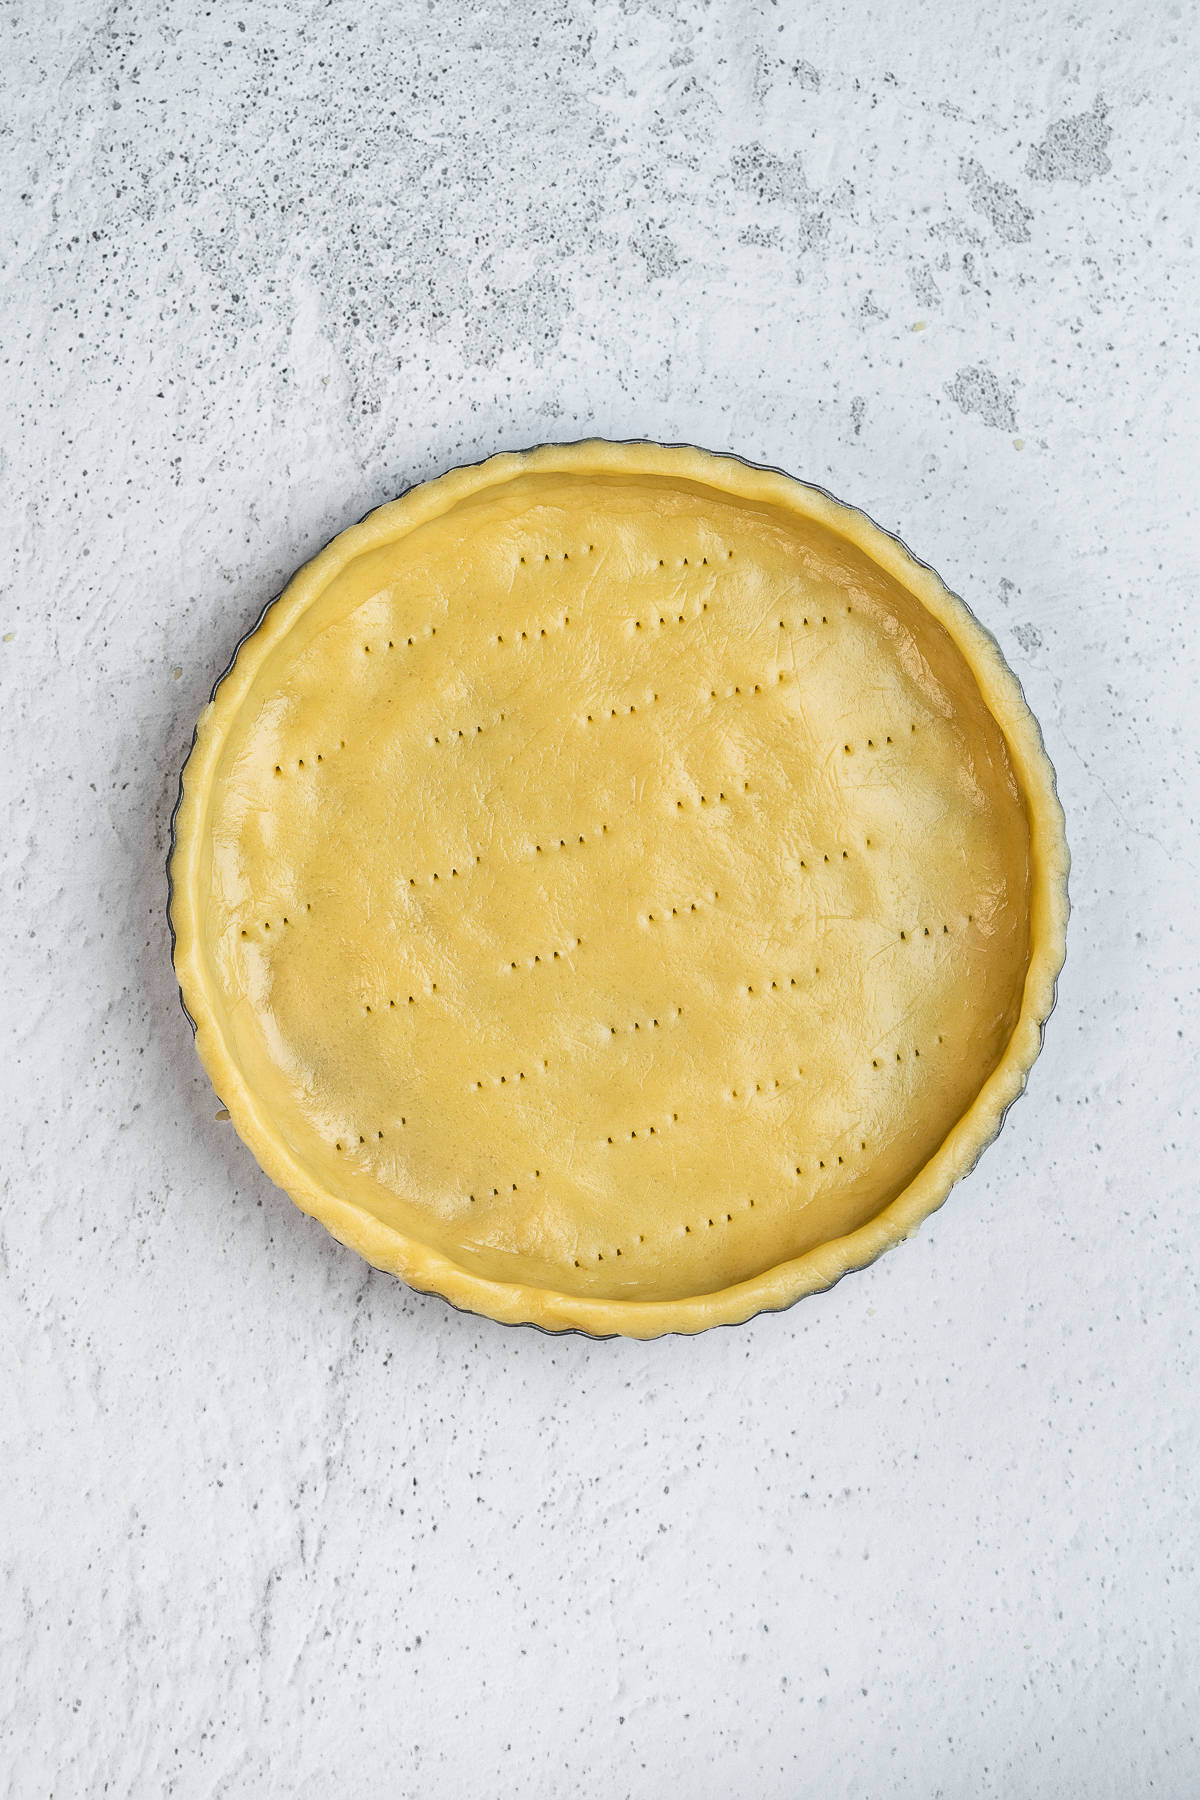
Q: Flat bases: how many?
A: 1